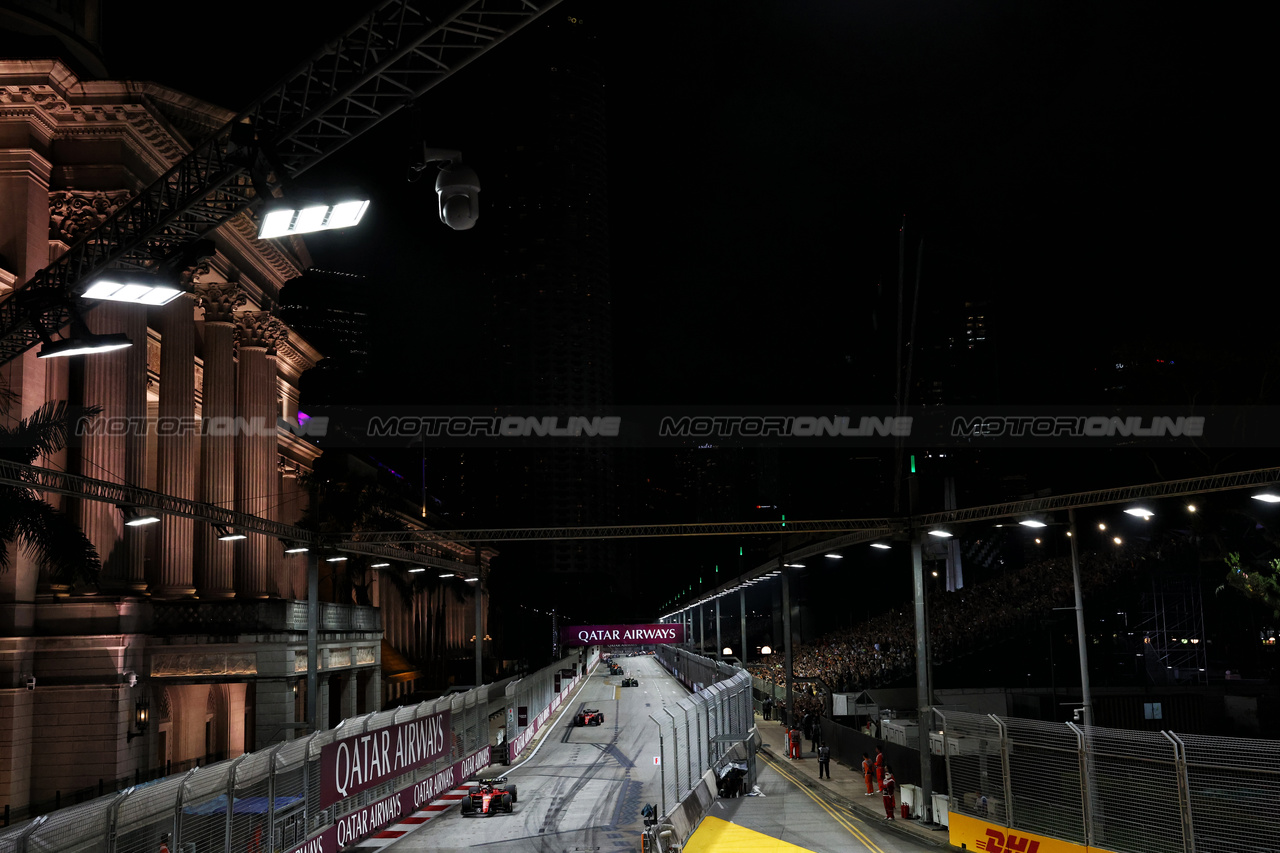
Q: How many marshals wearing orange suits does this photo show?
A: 4